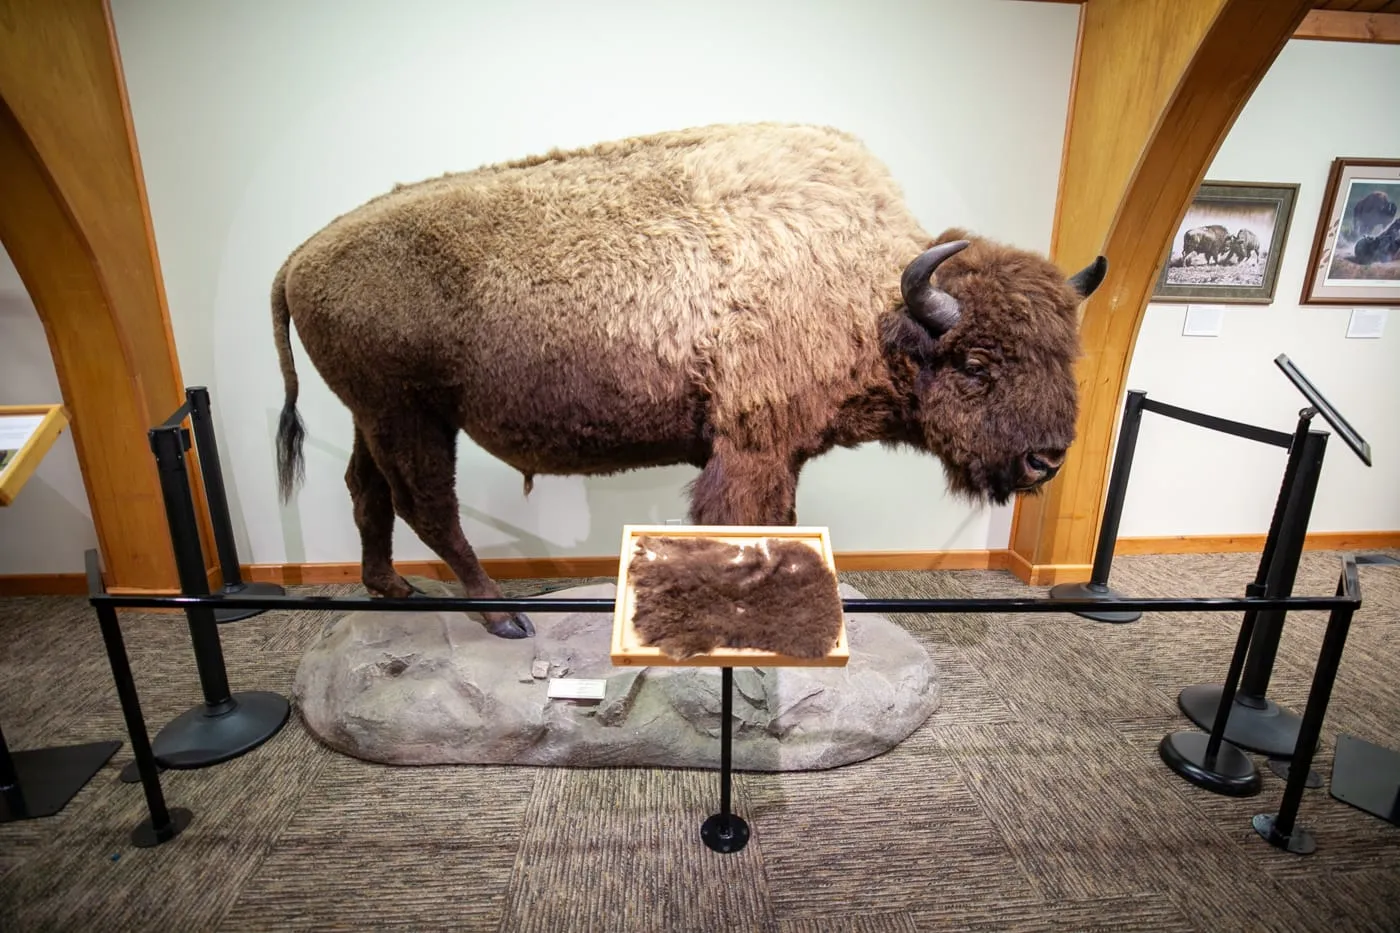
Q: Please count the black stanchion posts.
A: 4